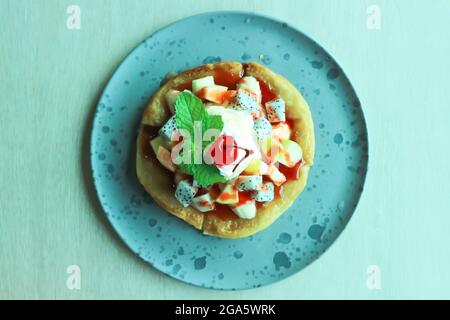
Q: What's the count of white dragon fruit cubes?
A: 7